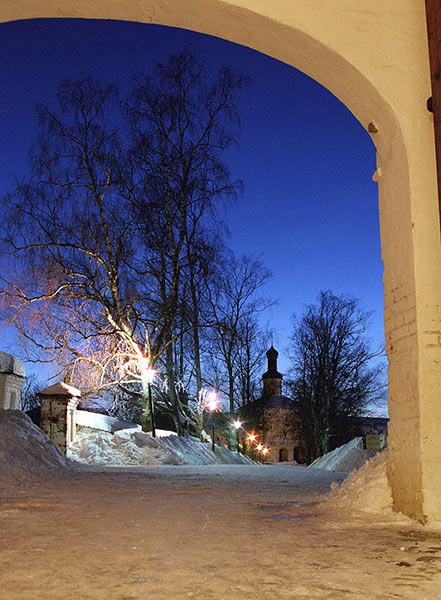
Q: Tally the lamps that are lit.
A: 6